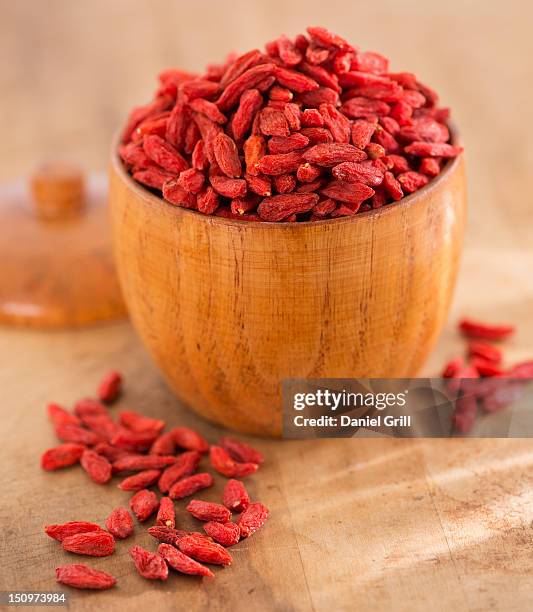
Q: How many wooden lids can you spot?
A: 1